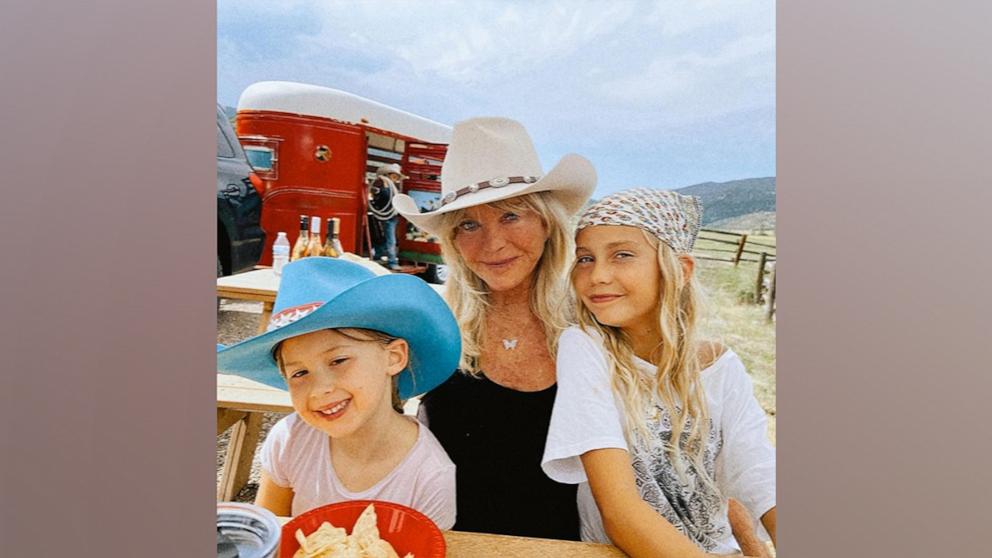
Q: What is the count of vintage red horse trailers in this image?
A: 1